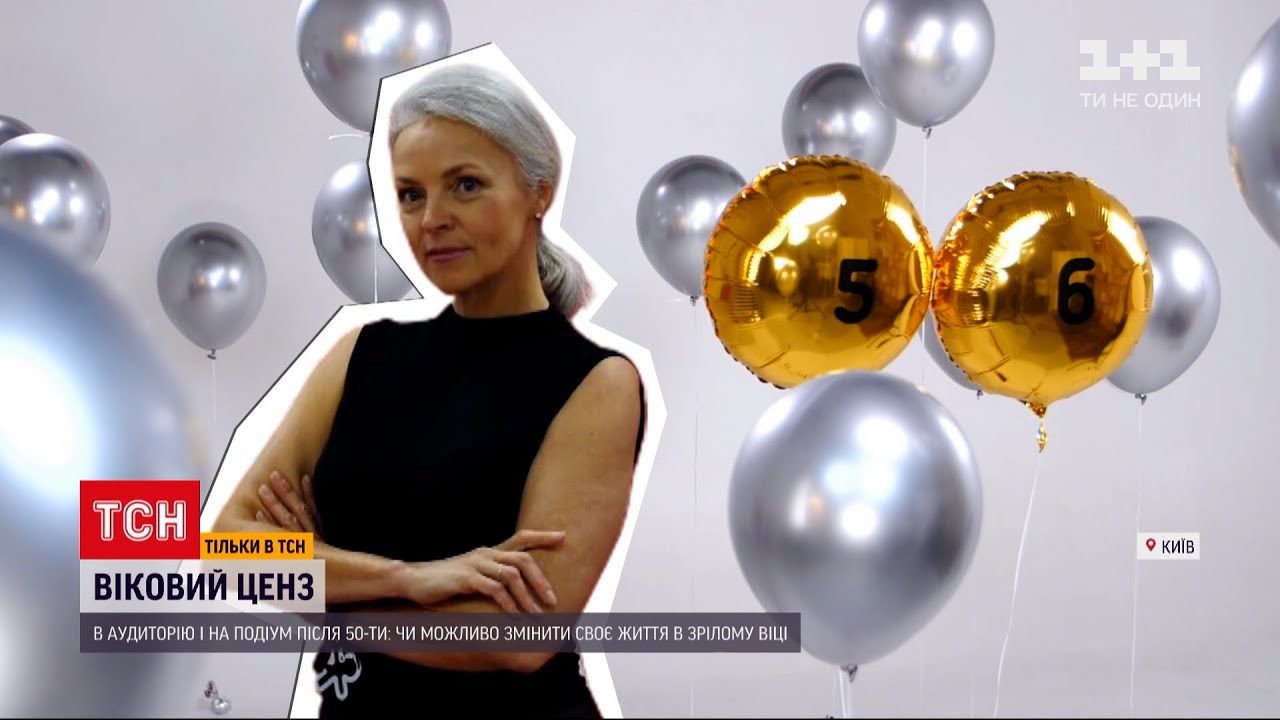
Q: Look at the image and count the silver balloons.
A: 13